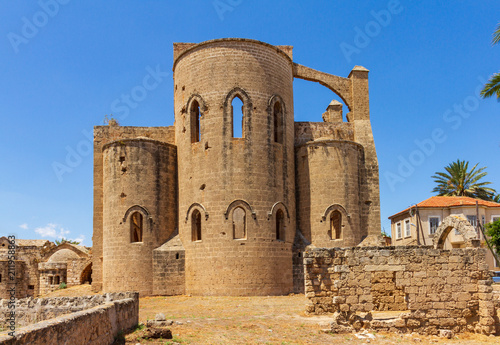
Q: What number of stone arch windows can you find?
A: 8